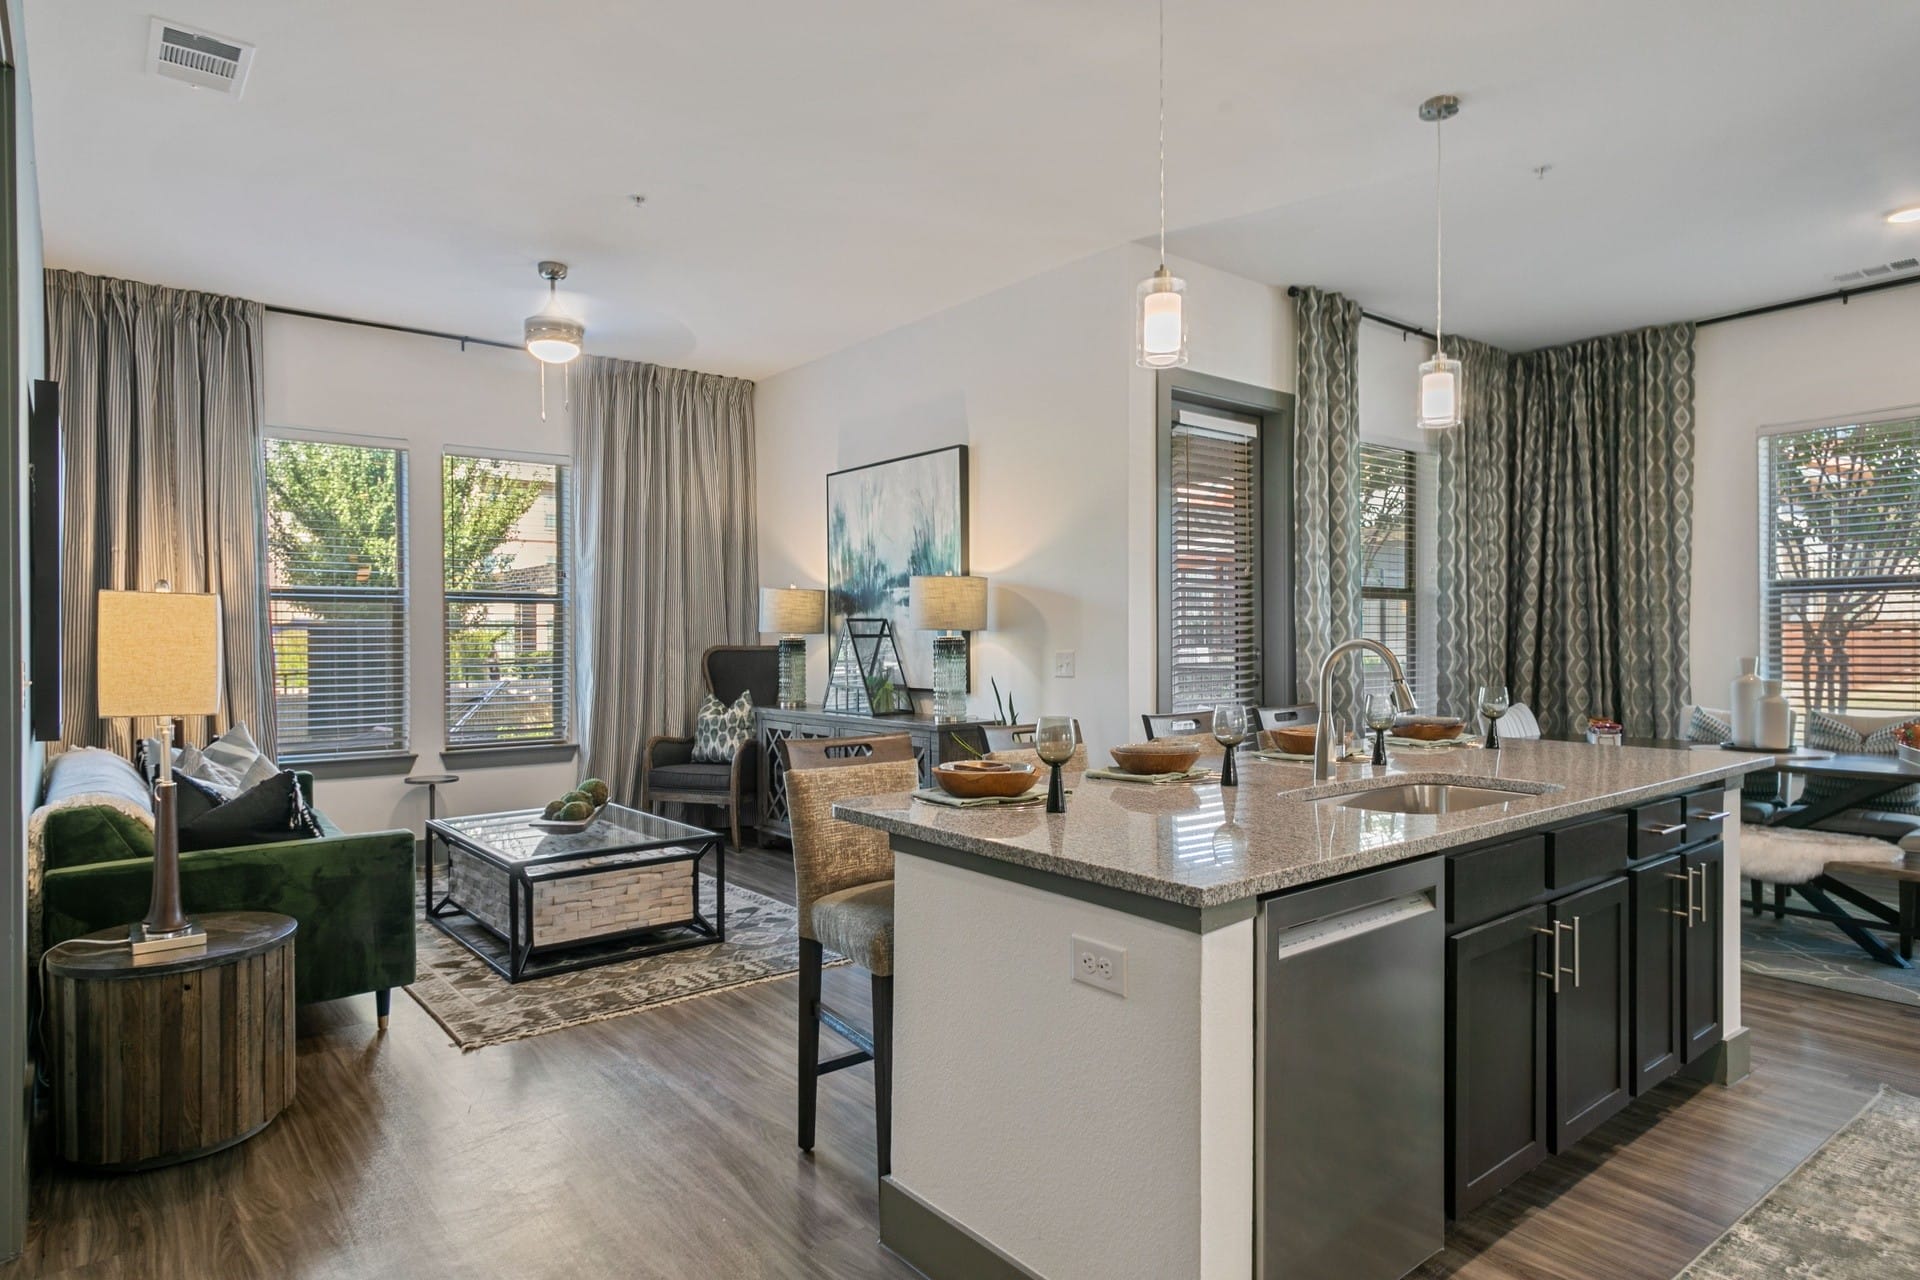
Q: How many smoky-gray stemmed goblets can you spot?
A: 4